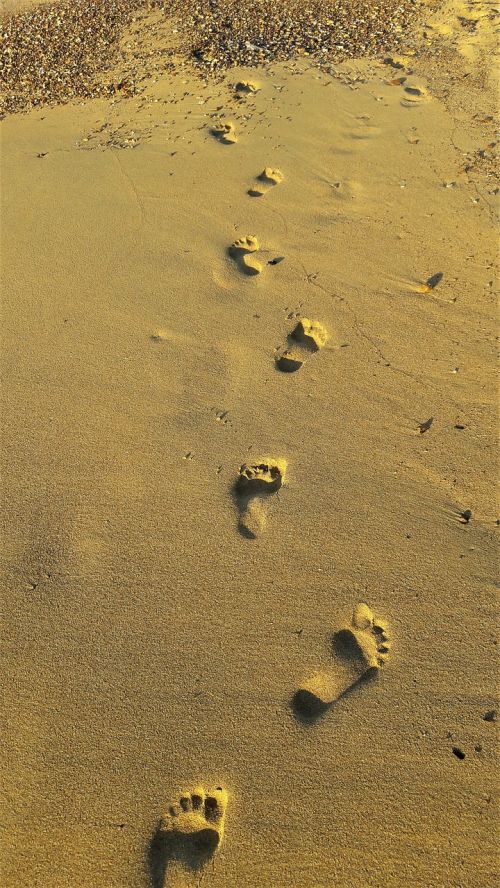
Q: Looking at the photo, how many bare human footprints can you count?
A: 8